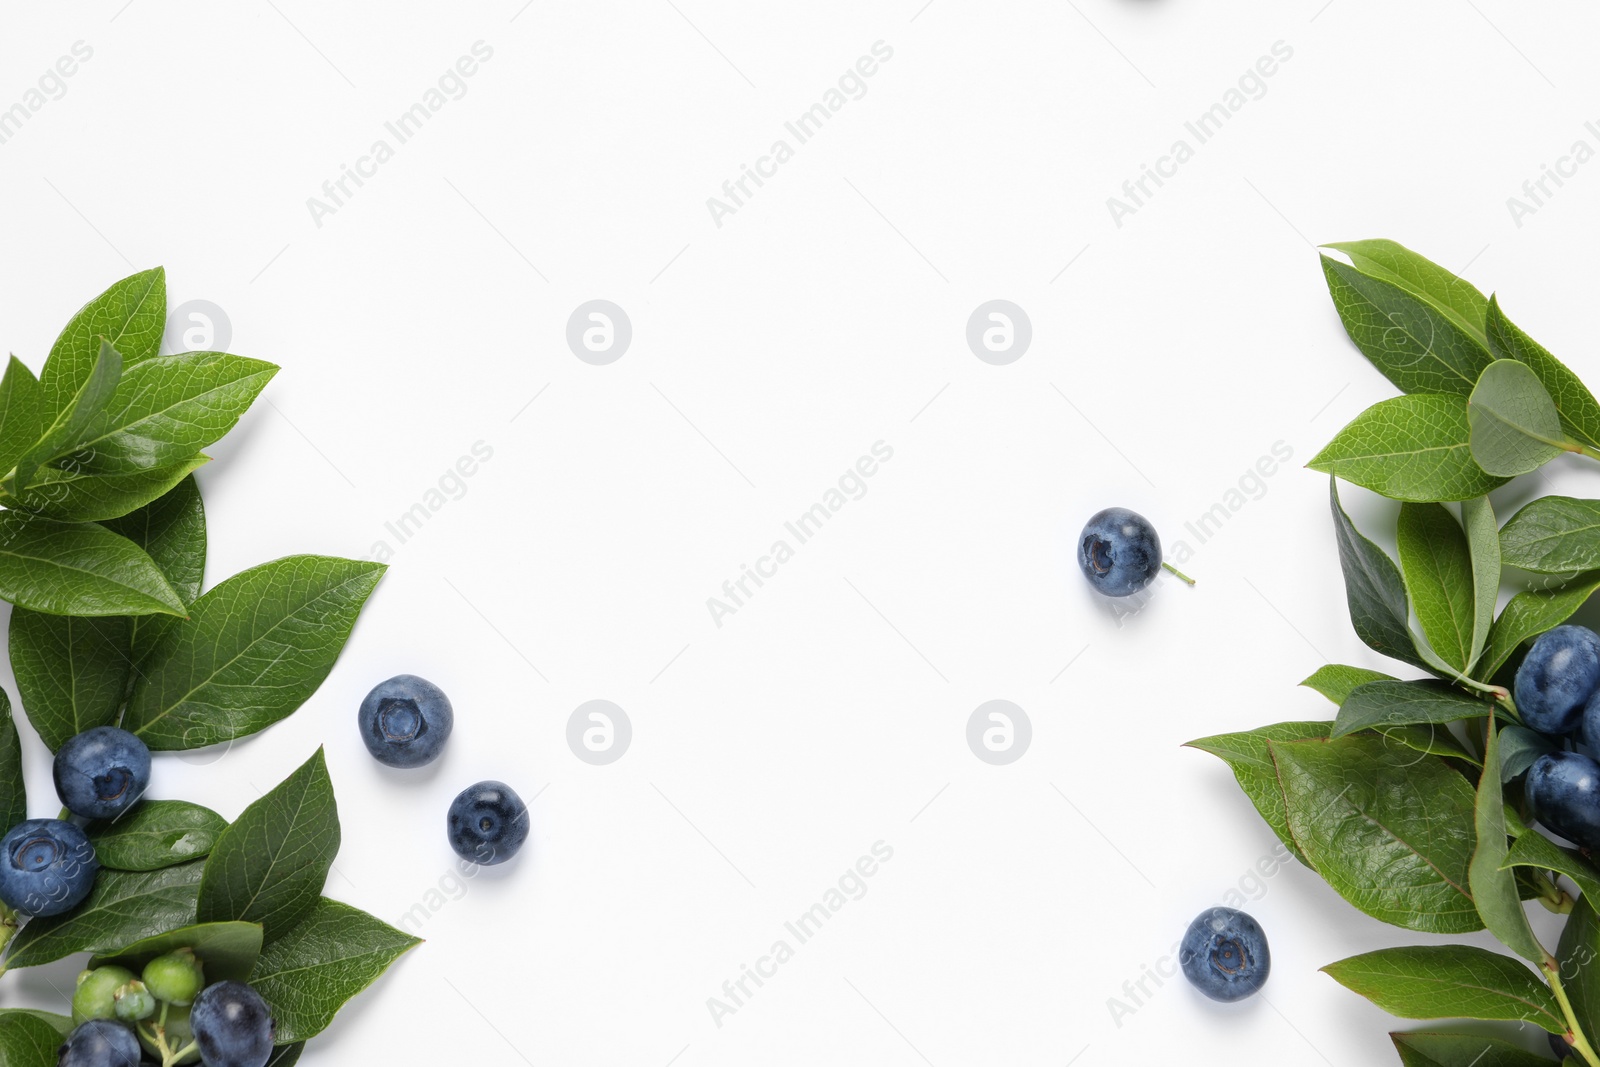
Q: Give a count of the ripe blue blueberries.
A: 11